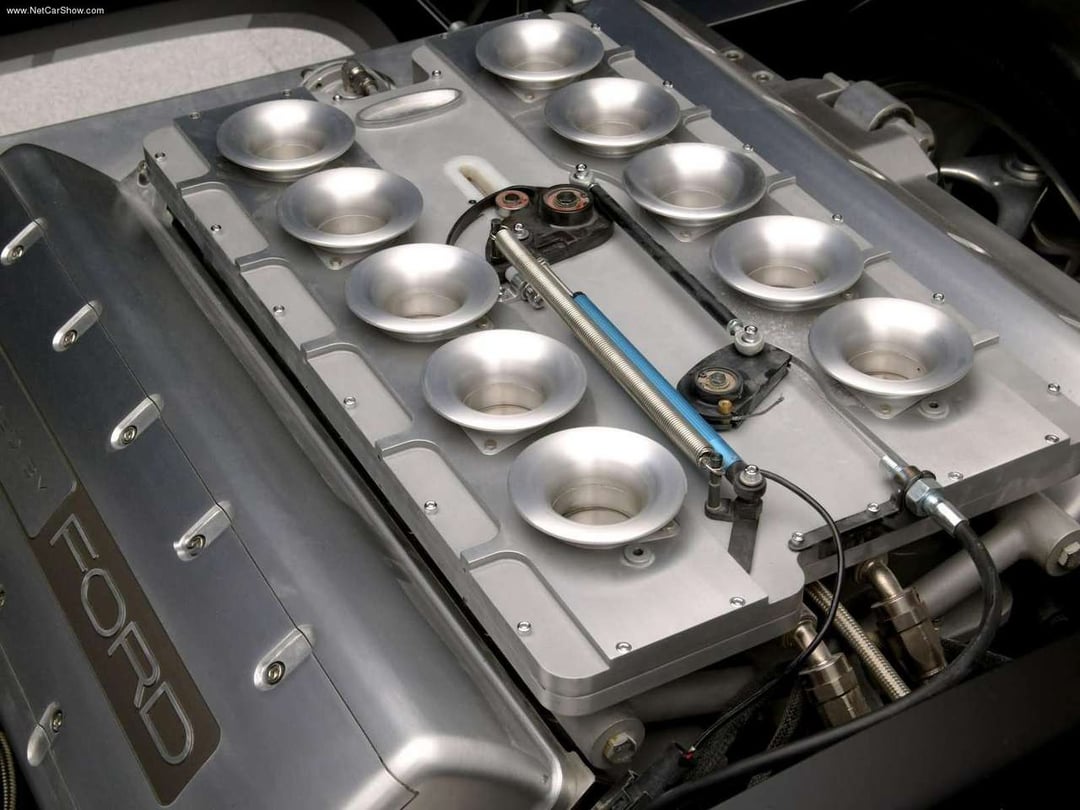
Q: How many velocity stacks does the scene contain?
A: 10